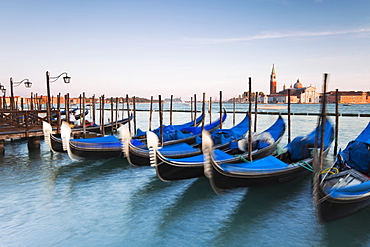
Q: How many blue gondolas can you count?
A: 6